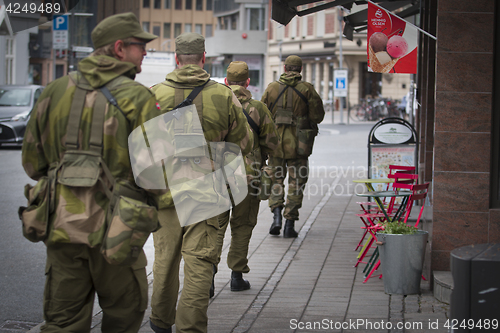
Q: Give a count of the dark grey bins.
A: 1